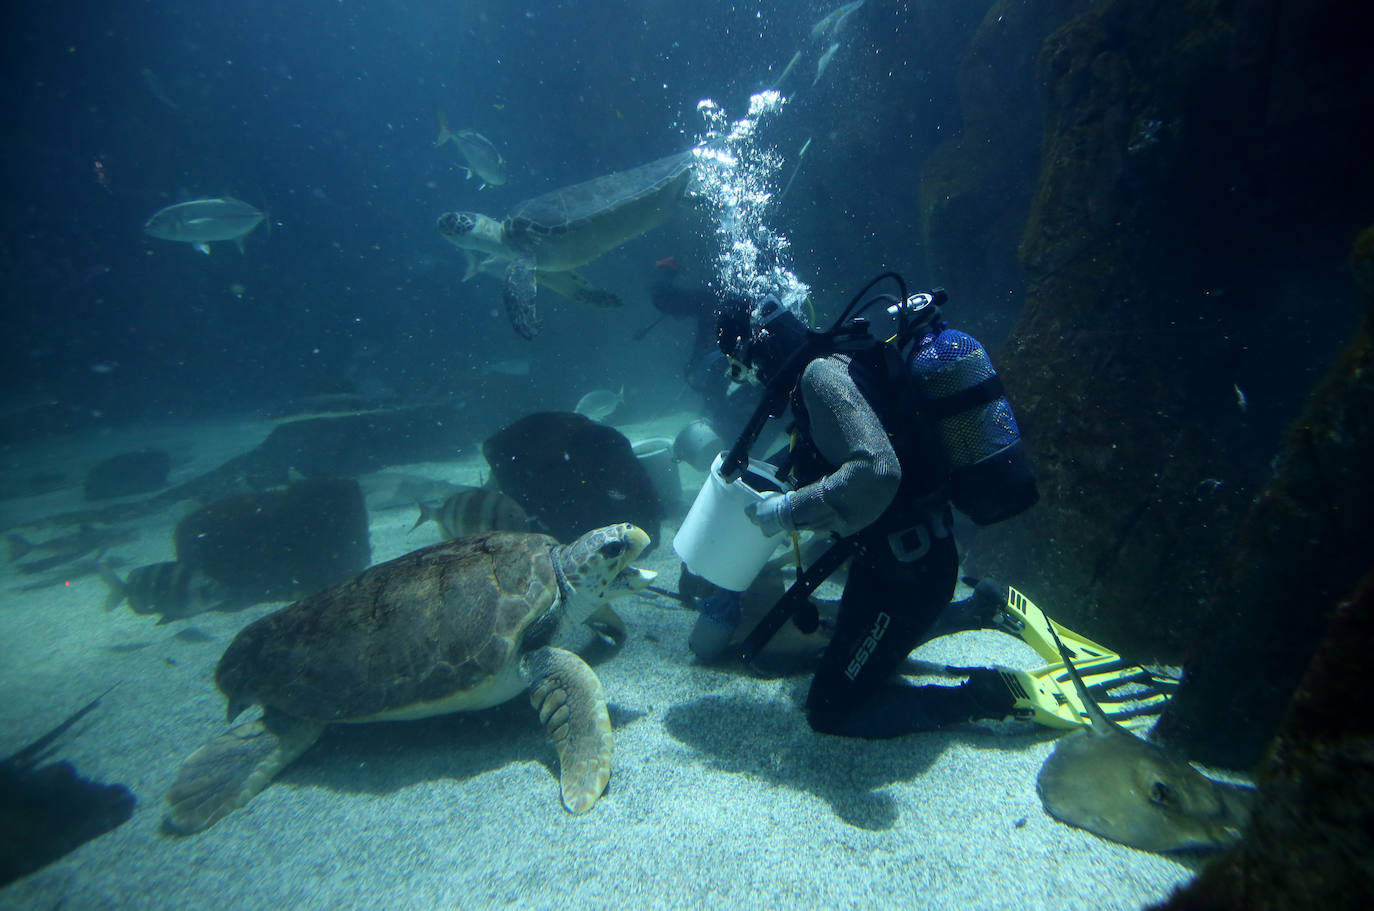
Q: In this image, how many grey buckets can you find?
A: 2